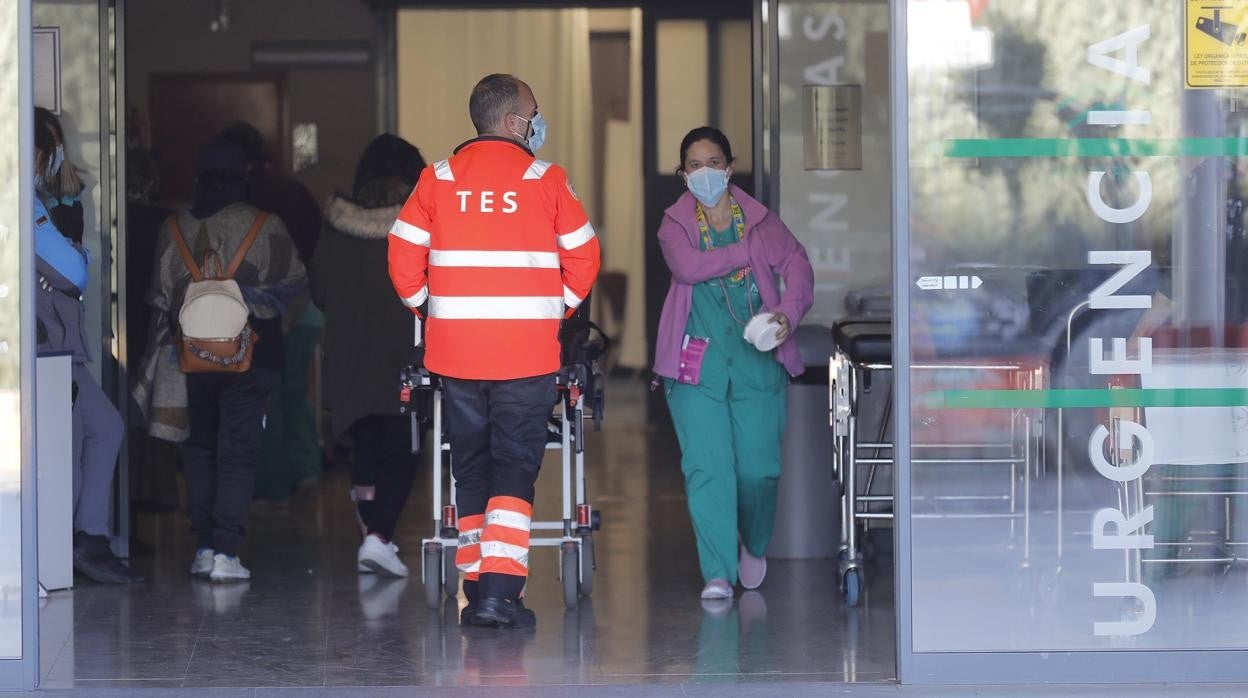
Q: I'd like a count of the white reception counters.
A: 1